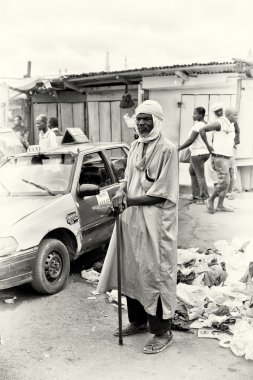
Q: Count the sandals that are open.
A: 2